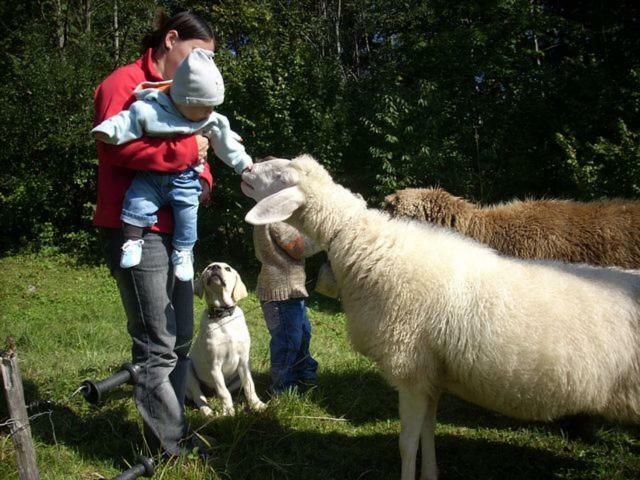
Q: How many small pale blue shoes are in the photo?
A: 2